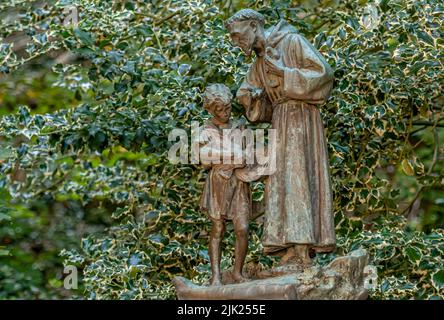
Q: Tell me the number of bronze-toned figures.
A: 2